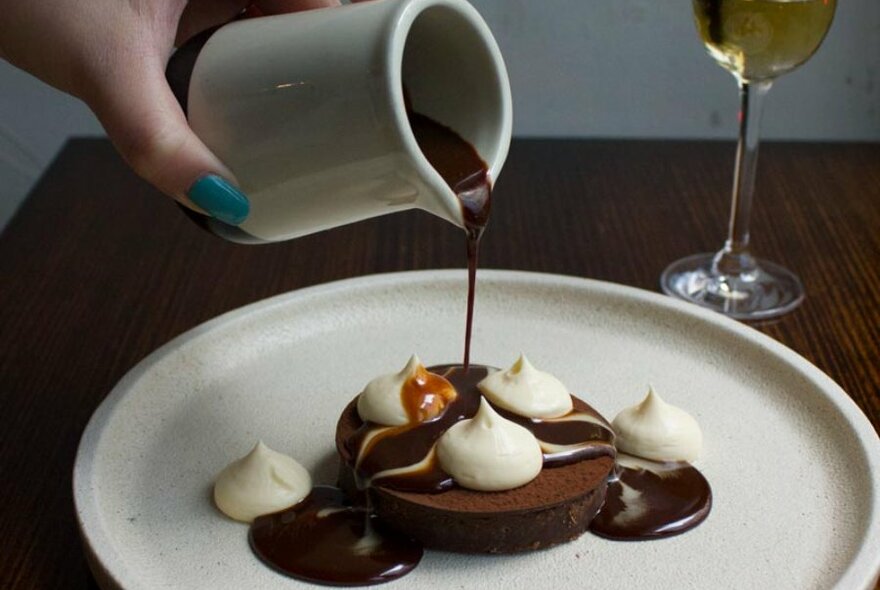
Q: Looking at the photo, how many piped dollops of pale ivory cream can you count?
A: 5